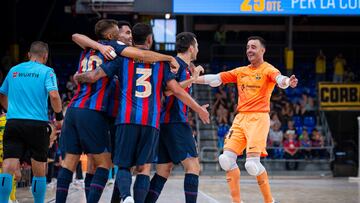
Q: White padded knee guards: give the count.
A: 2